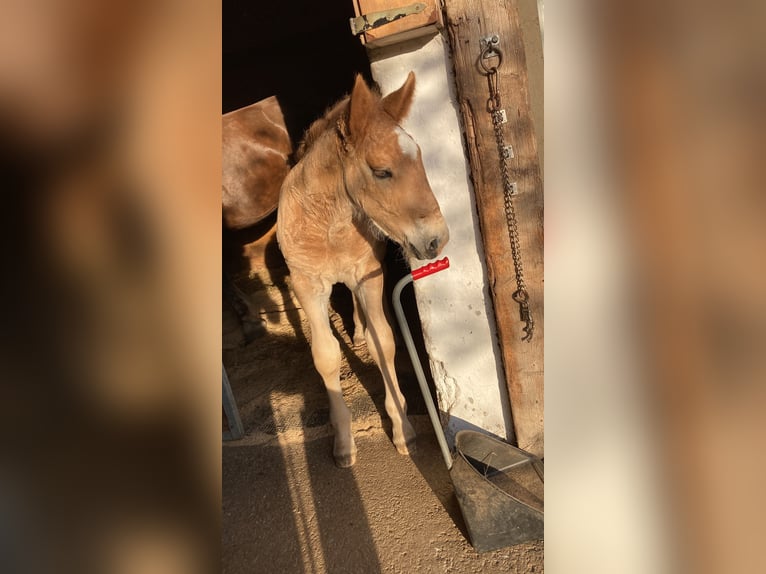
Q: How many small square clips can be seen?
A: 3